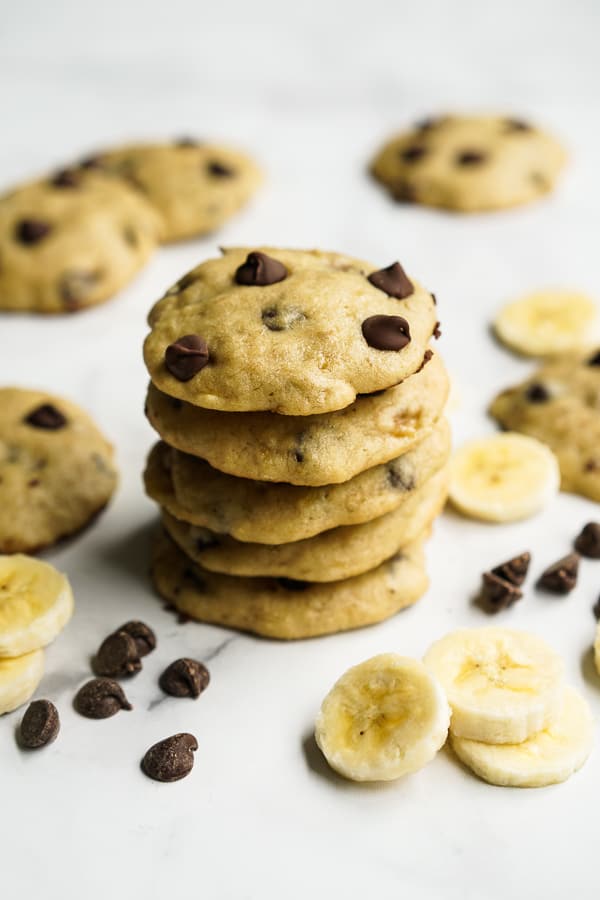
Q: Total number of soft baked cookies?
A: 10